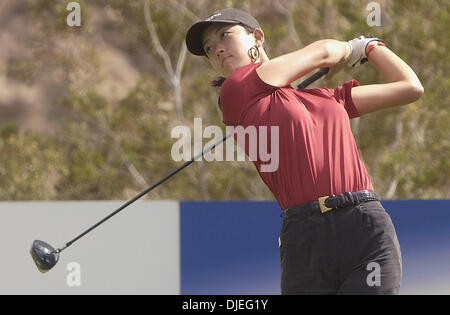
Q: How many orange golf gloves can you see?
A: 0